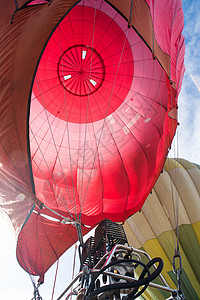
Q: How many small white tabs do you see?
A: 3